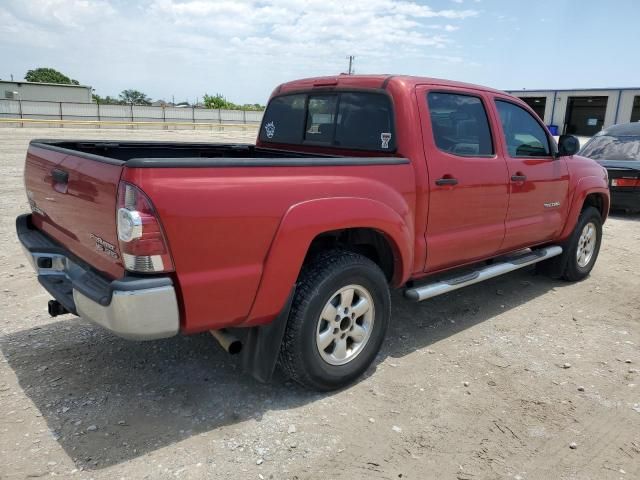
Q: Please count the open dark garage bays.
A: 3